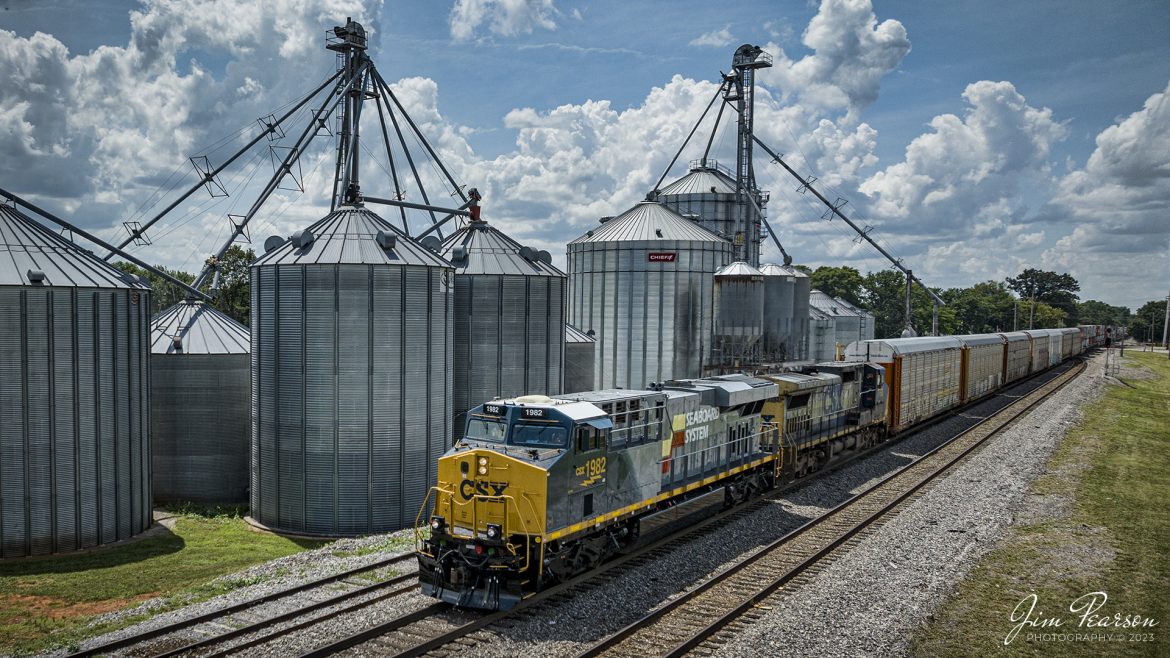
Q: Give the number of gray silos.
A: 13